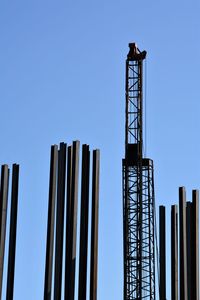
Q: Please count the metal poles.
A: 13